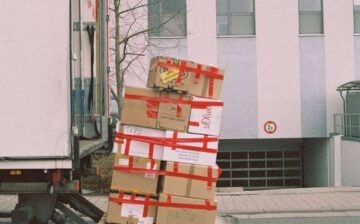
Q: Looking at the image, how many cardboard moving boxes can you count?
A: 10